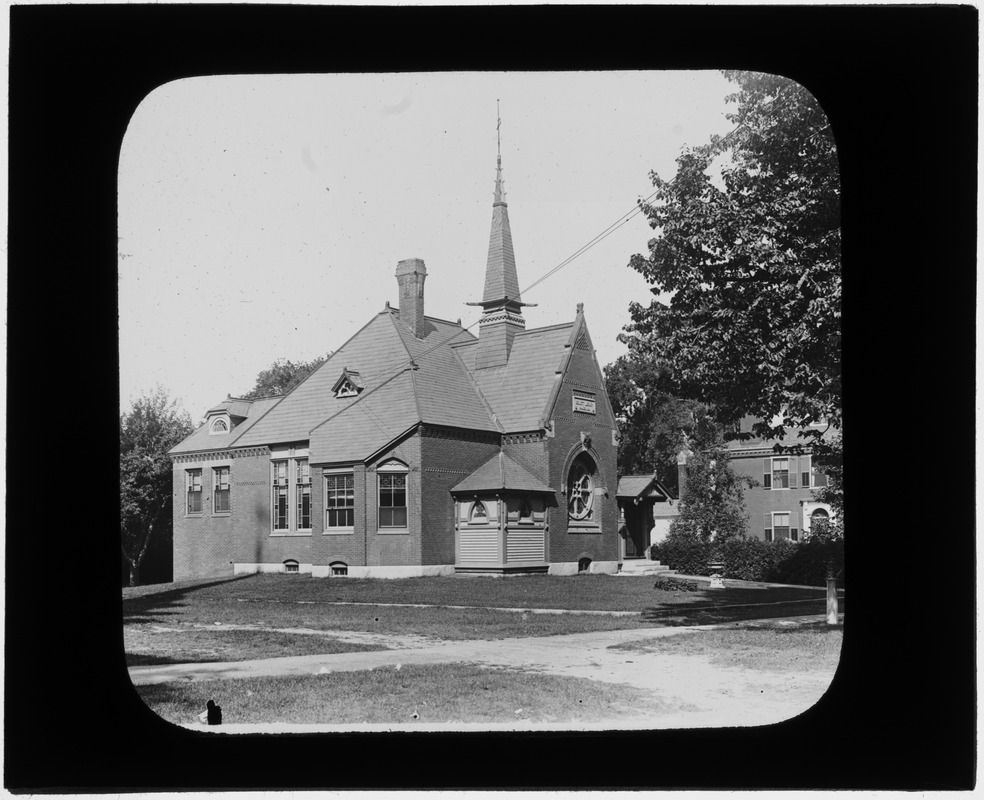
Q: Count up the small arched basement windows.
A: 3